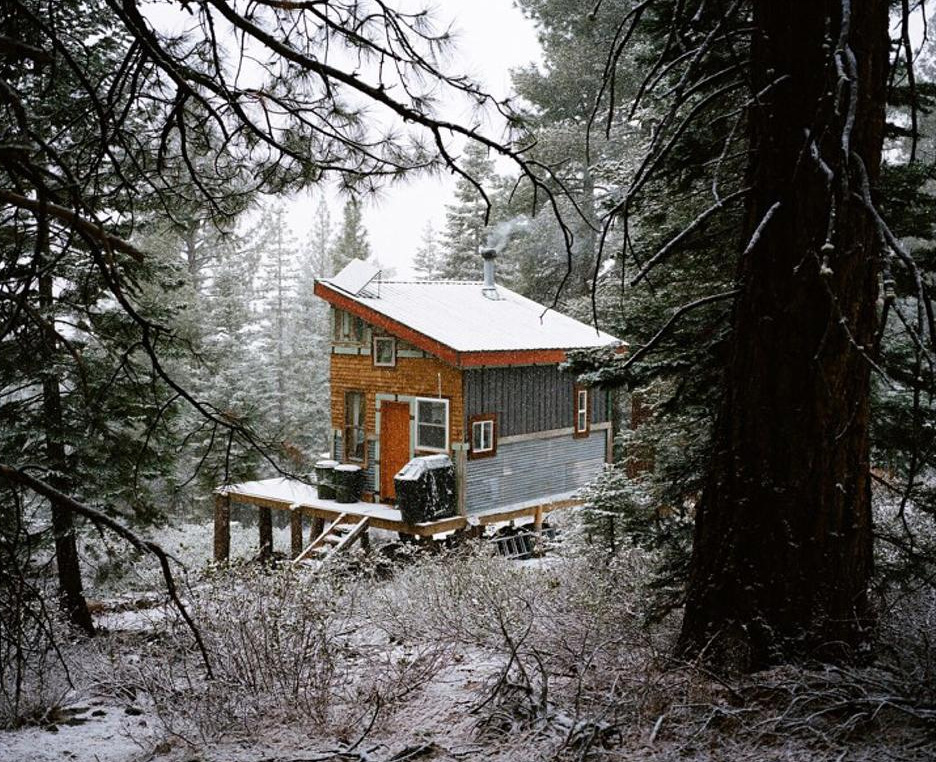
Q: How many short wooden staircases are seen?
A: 1